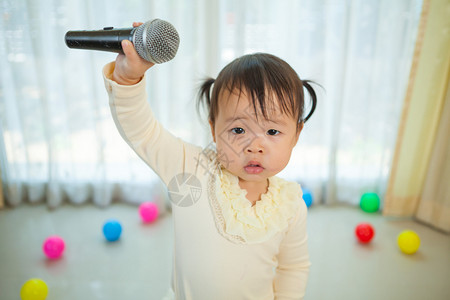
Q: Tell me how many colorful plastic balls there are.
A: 8